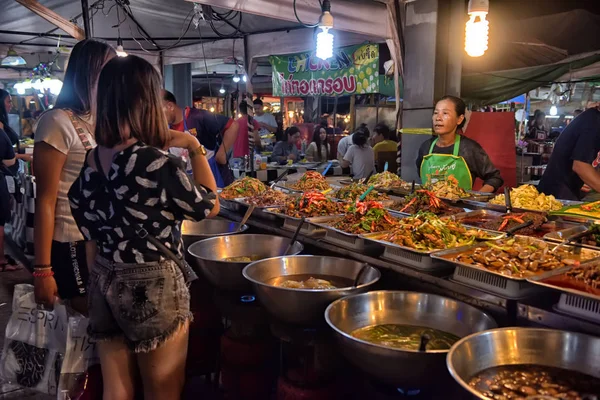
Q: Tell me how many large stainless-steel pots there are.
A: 5